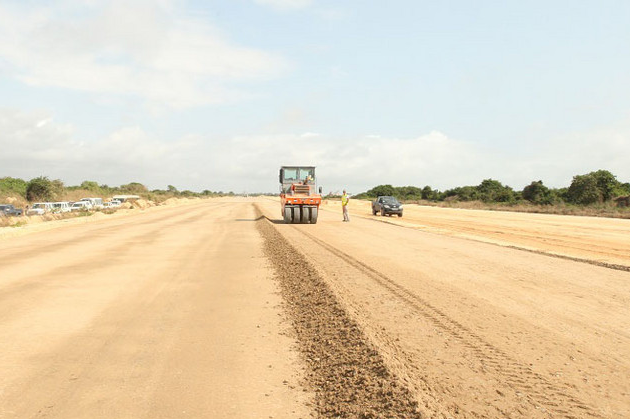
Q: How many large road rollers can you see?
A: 1